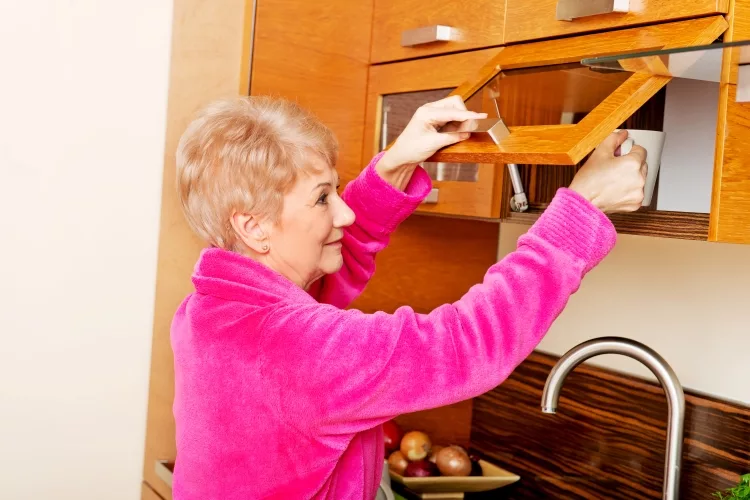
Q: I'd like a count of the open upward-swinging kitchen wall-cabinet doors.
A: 1